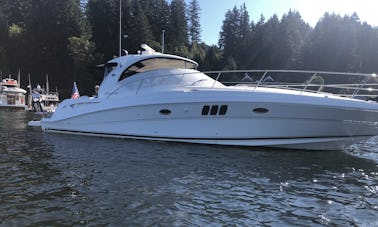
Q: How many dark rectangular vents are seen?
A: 3